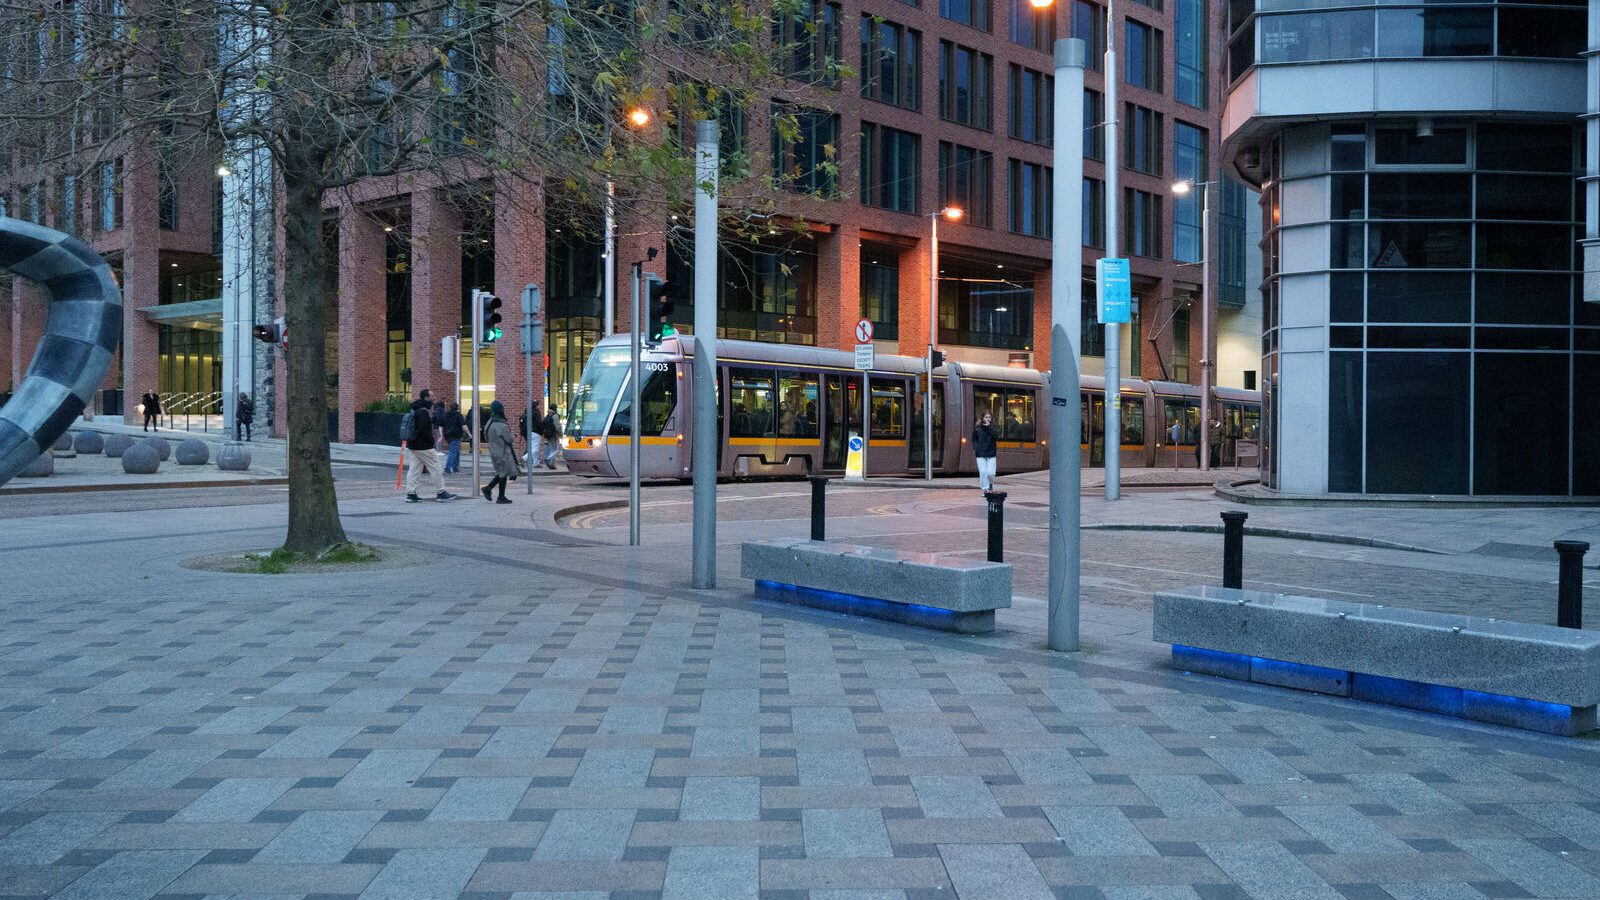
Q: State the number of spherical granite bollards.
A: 8